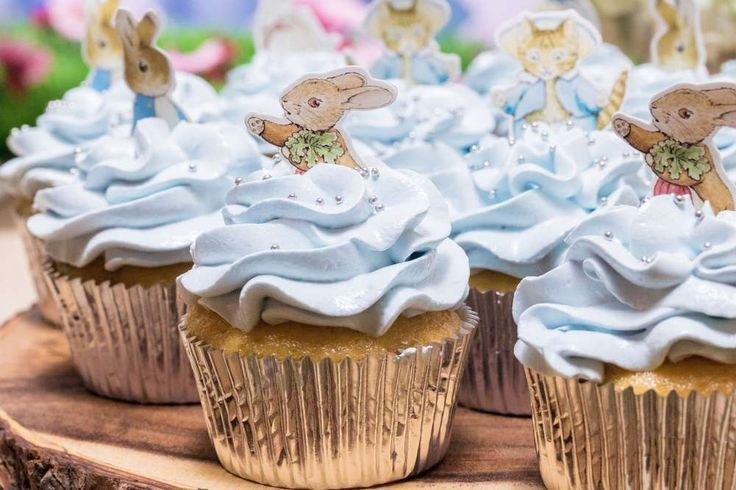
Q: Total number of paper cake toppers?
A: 8